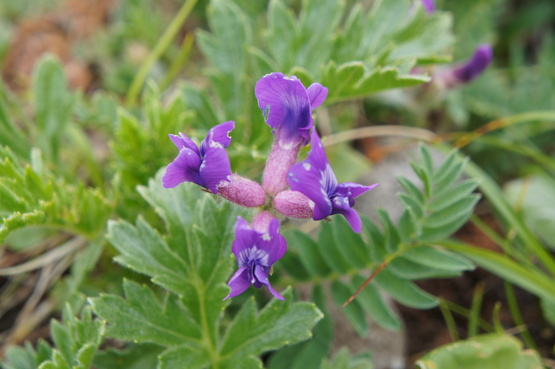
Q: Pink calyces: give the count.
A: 4